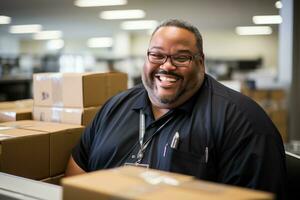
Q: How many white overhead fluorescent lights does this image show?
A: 11